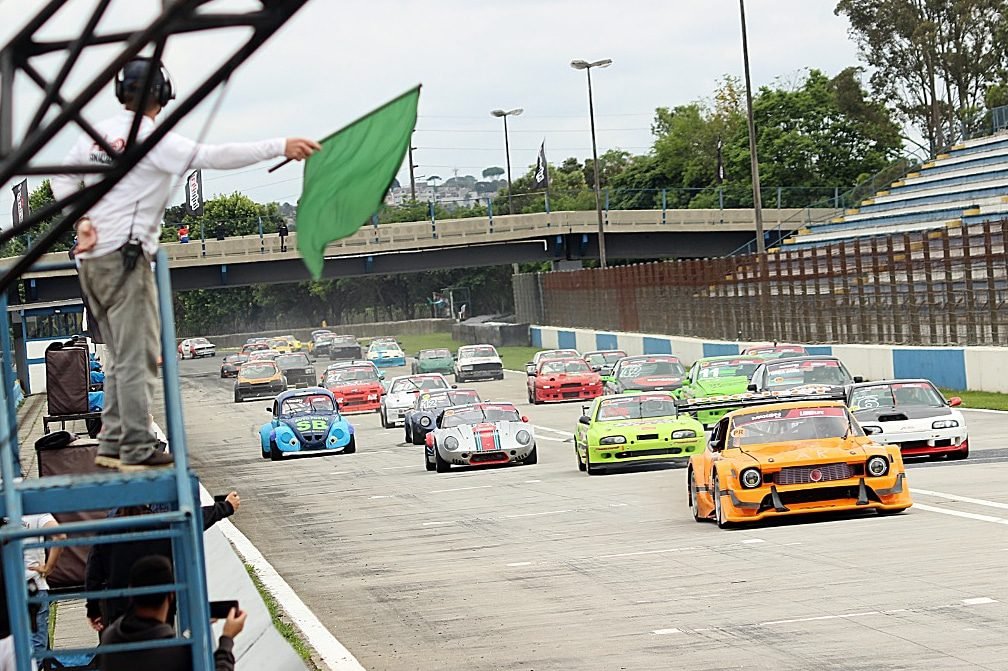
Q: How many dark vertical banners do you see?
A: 4